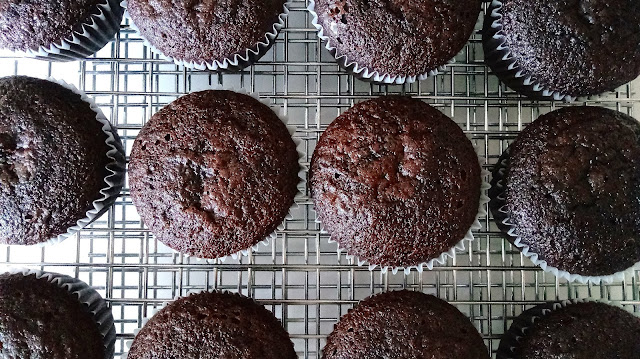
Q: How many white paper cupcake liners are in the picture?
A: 12